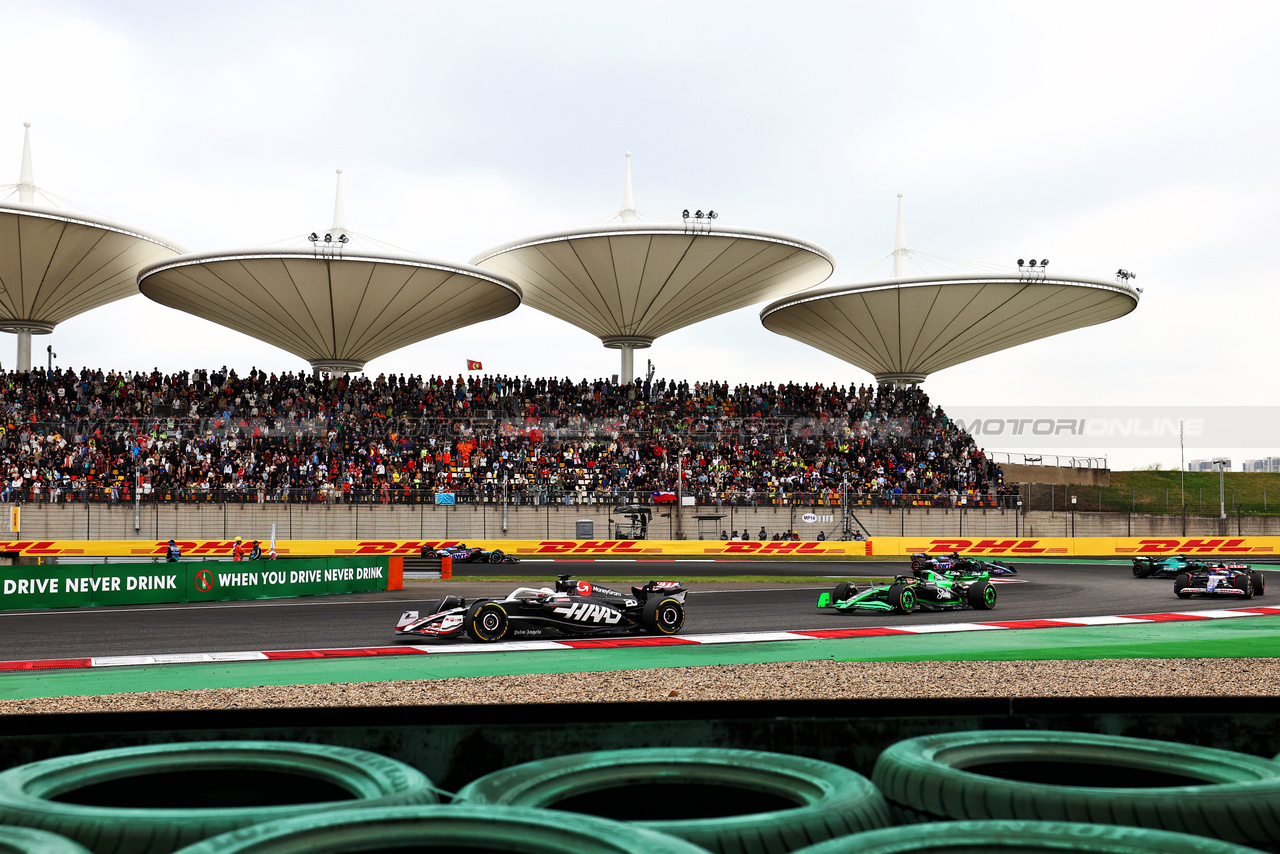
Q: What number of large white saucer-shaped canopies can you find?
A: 4